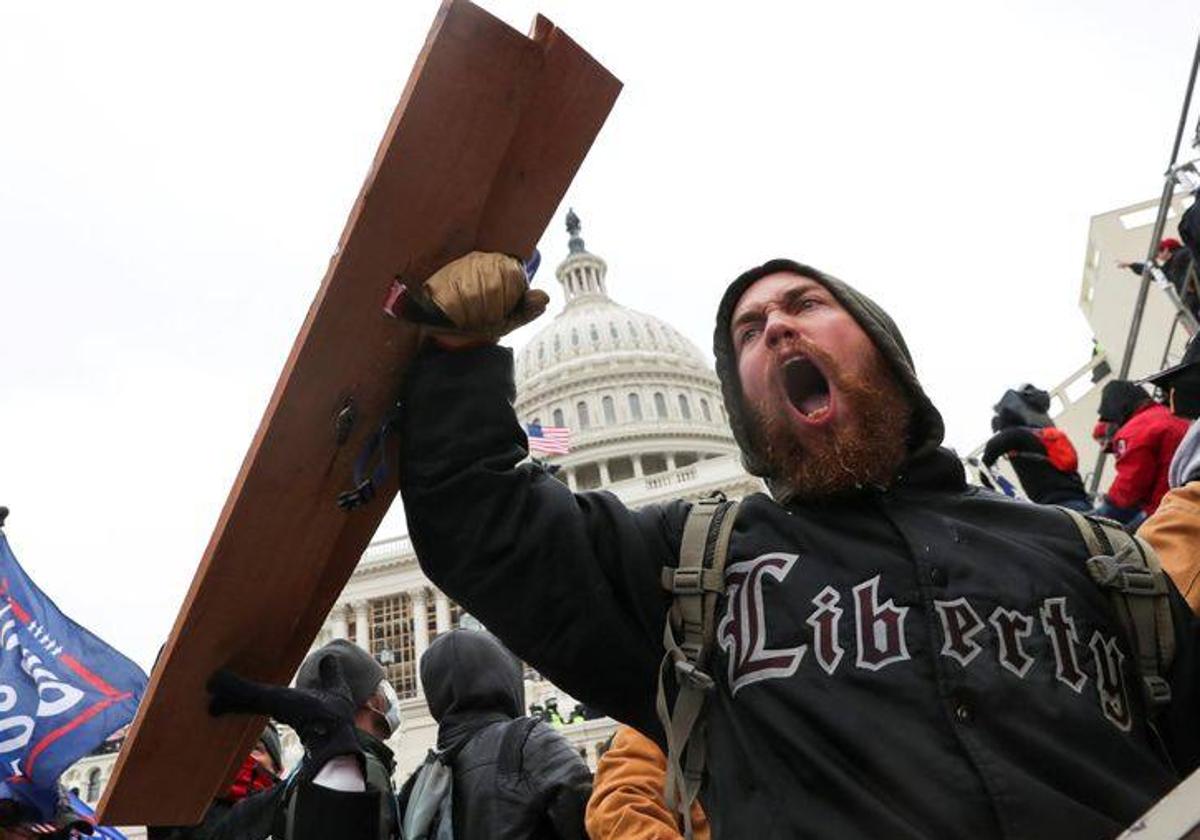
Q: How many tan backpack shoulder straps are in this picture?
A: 2